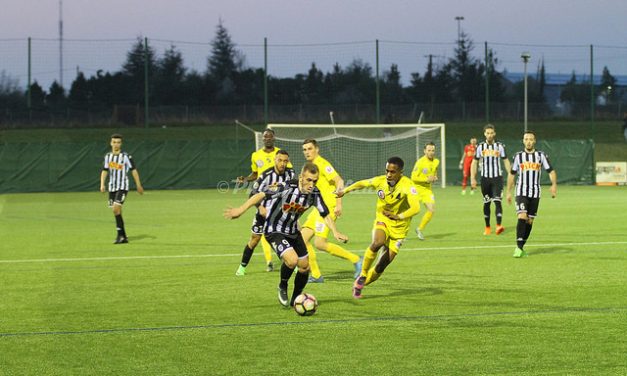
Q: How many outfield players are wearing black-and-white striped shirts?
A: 5